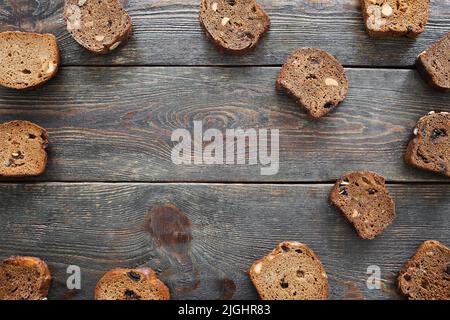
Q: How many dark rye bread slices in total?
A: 13